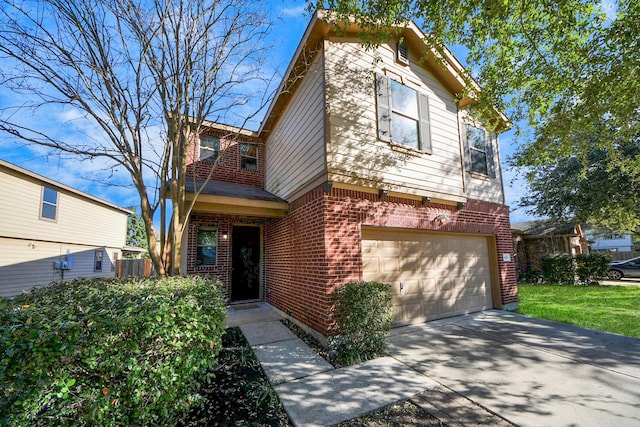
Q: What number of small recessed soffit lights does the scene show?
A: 0